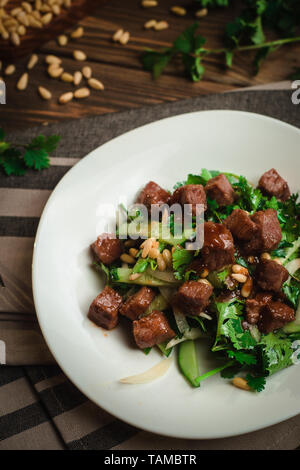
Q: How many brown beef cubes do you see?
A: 15